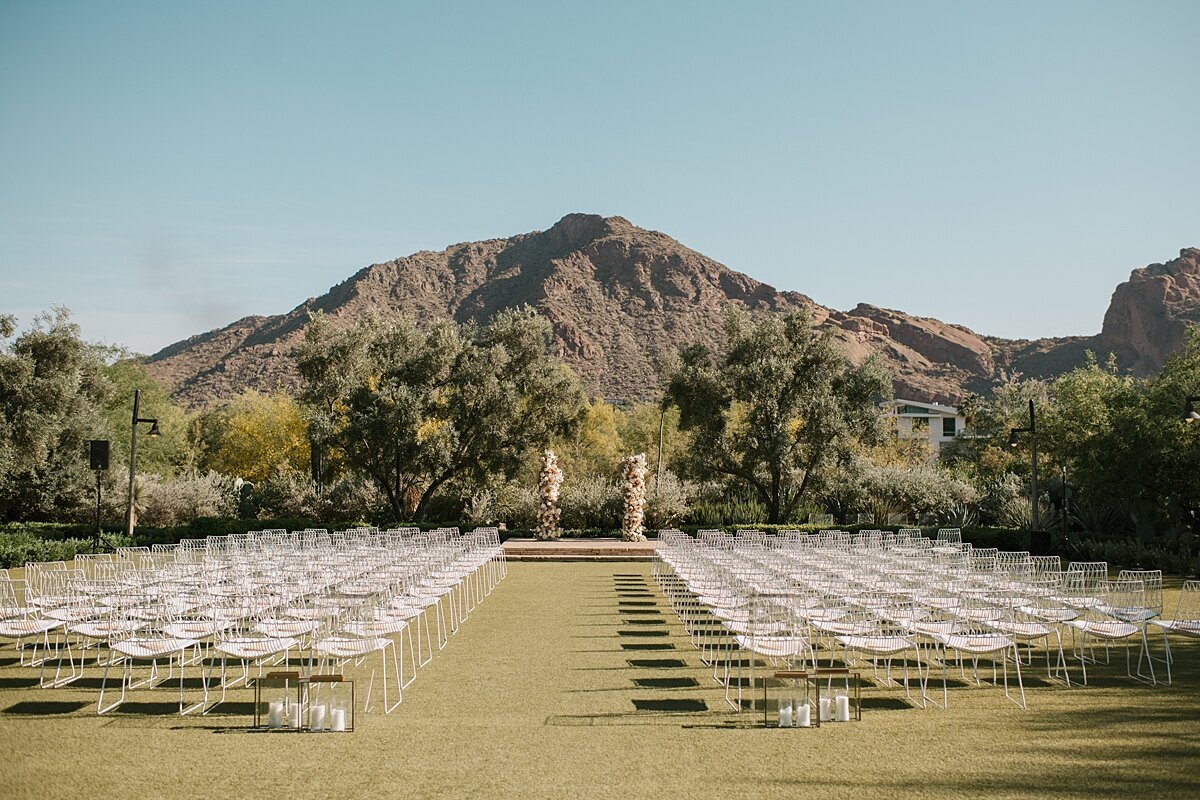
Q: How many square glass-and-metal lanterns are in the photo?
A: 4